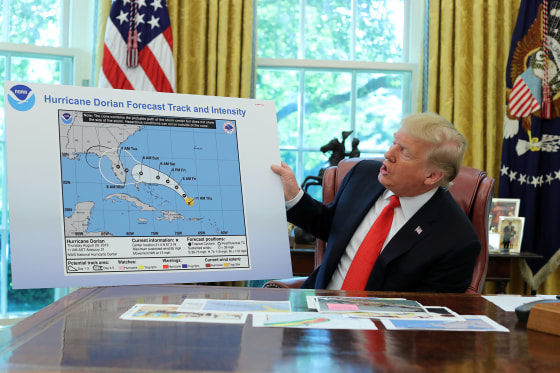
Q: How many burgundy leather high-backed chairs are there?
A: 1